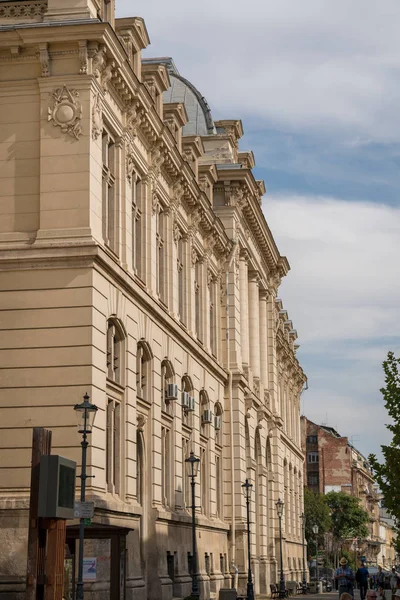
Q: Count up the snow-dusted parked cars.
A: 0